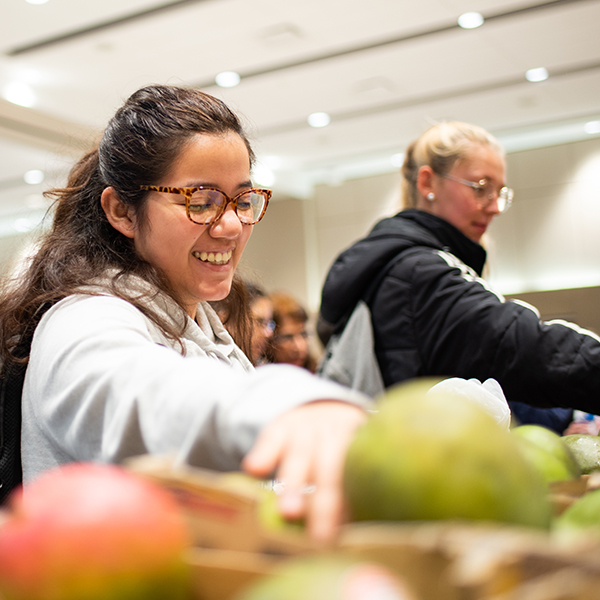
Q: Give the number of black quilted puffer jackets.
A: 1